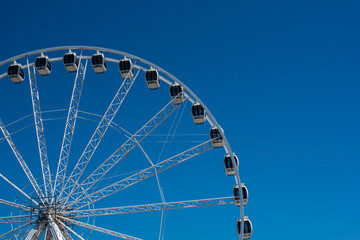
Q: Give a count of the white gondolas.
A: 12